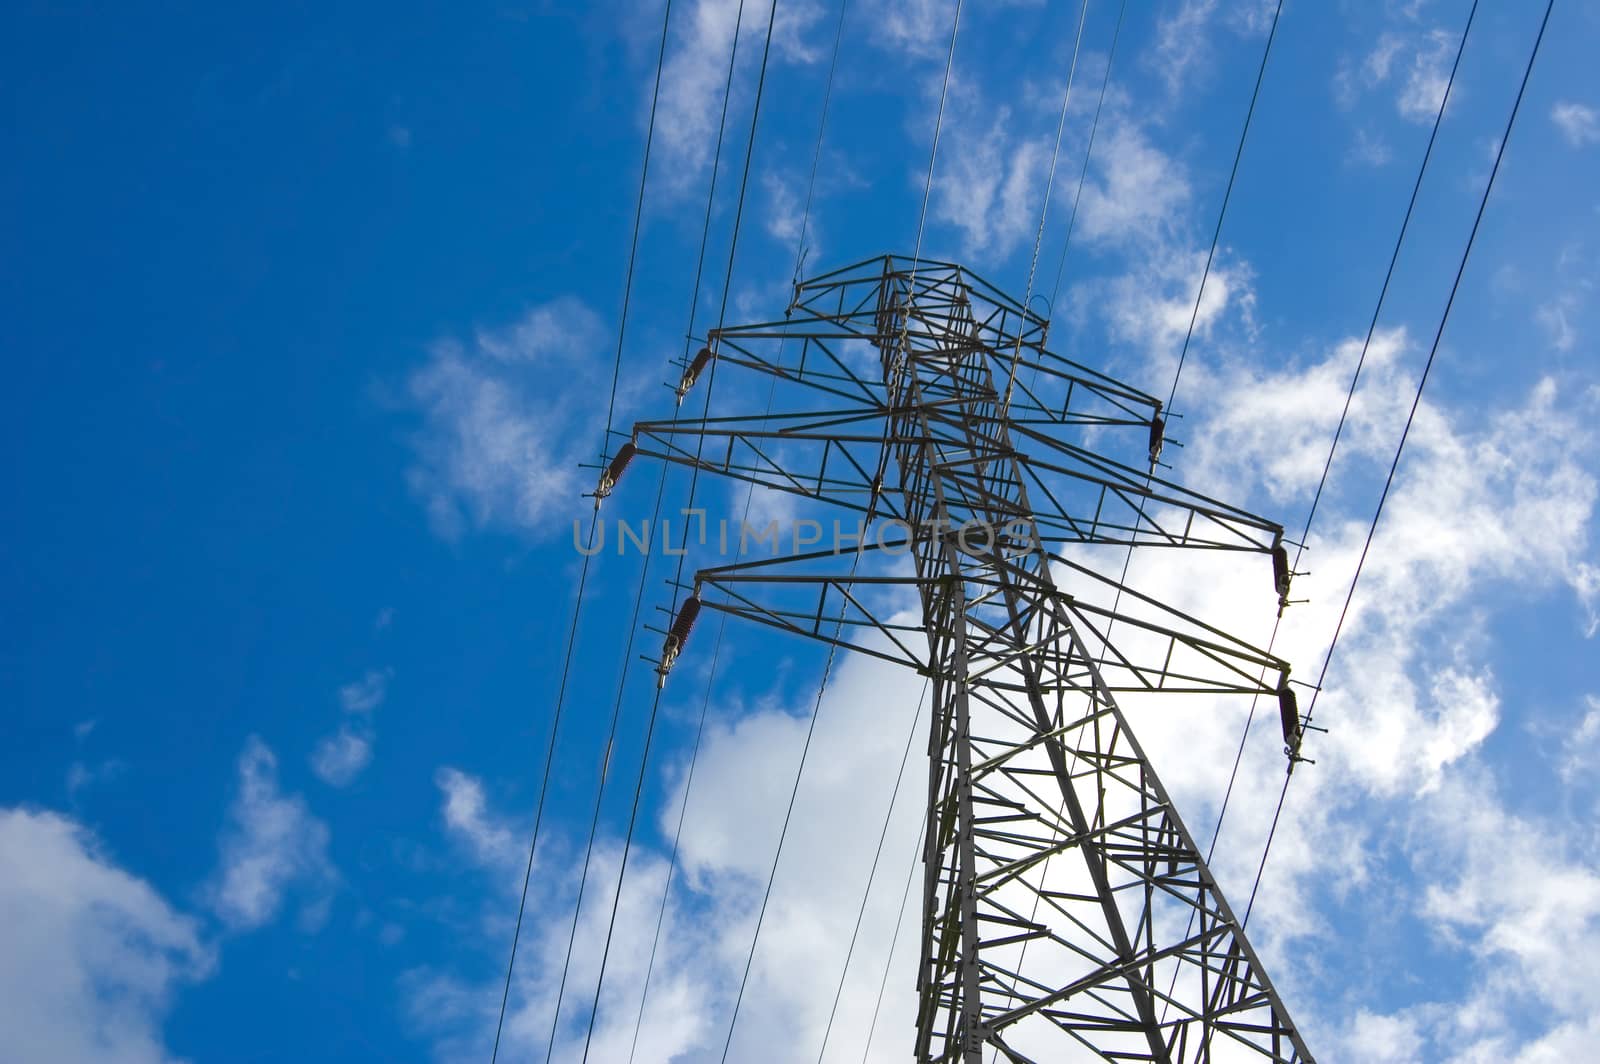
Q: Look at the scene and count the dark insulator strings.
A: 6